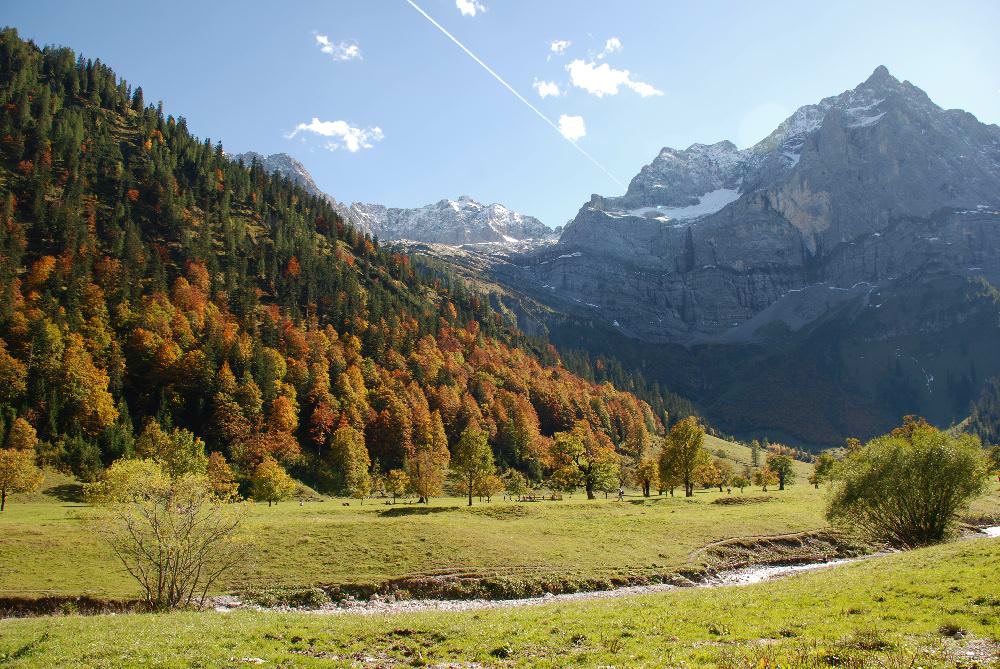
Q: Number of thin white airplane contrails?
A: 1